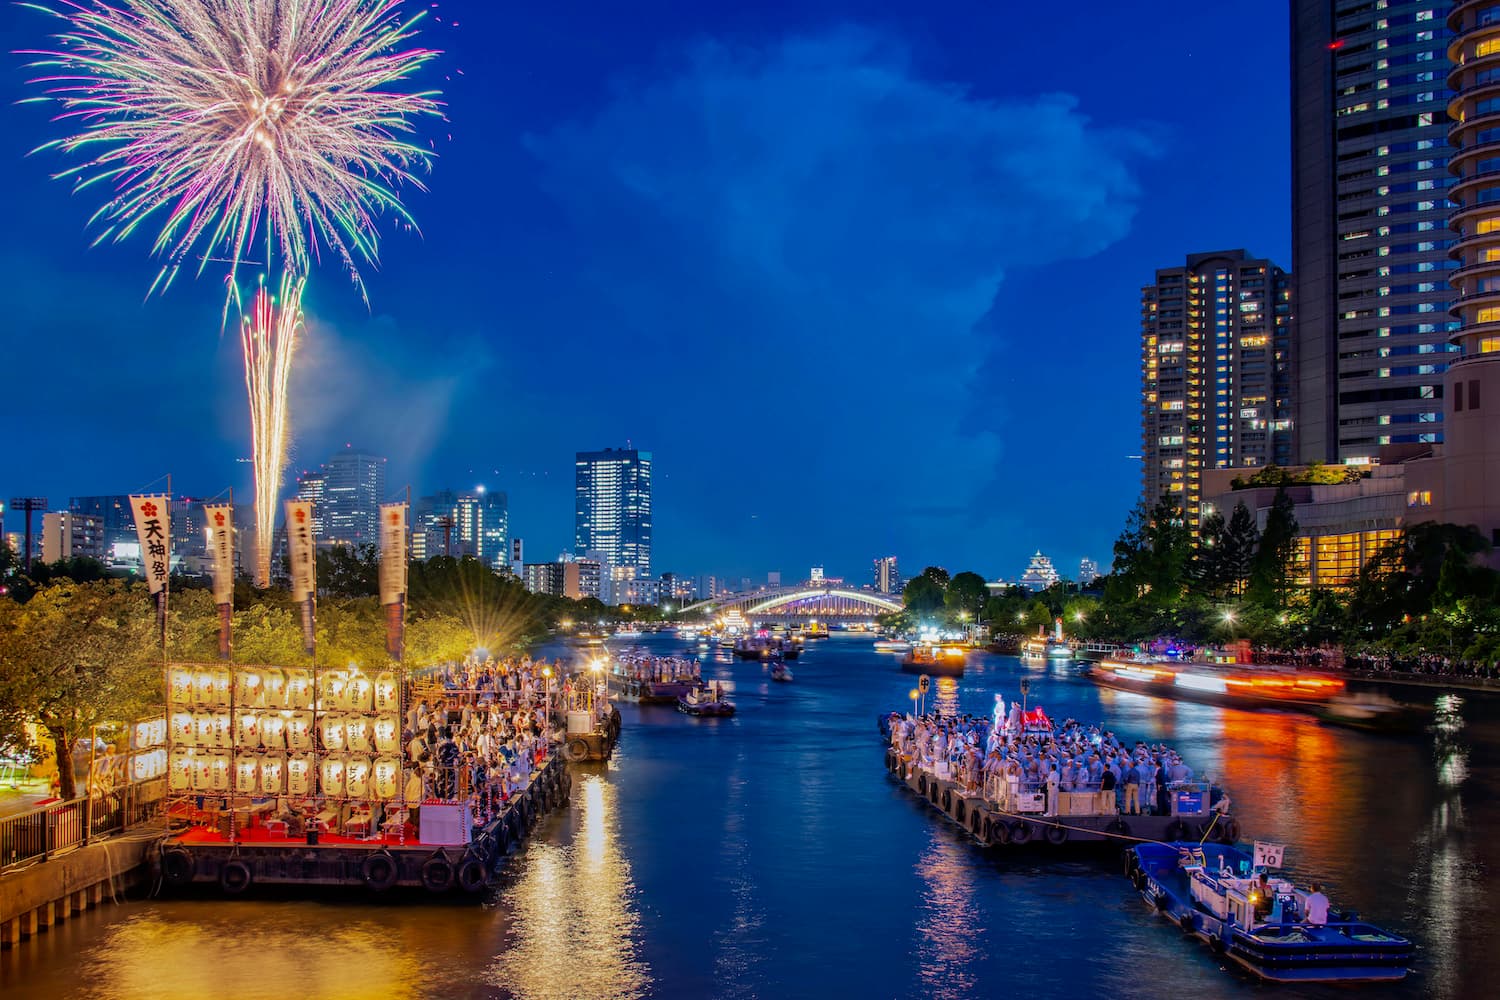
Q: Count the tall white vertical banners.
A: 4